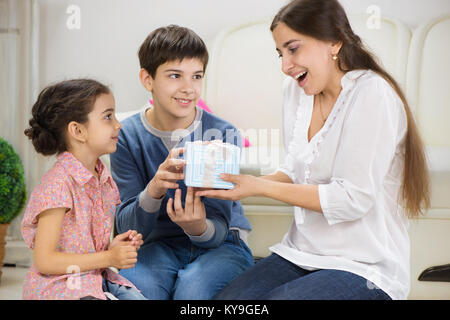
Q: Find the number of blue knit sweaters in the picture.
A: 1